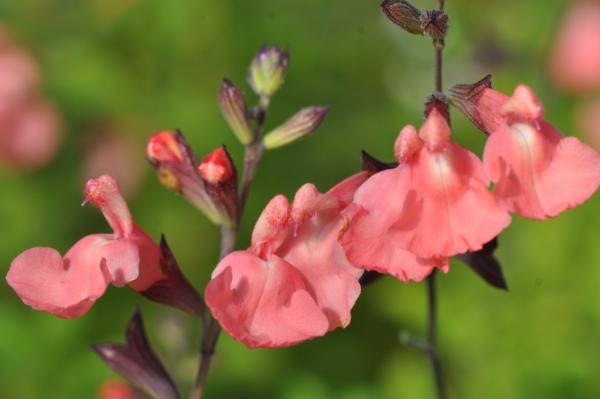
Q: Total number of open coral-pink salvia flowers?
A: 6